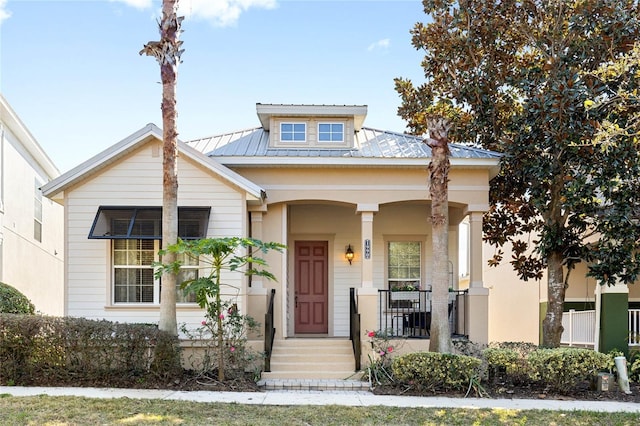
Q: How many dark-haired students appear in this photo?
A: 0